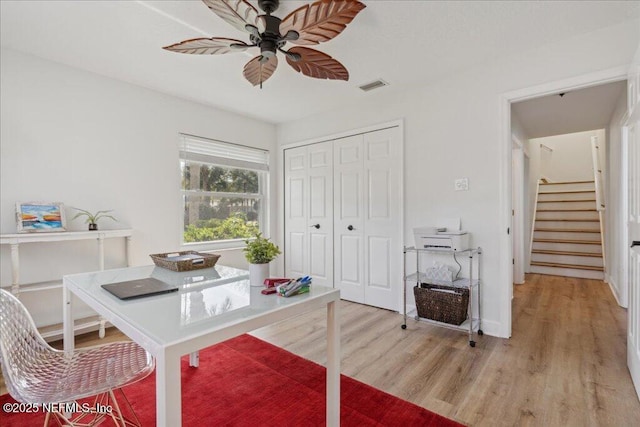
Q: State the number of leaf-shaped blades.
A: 5